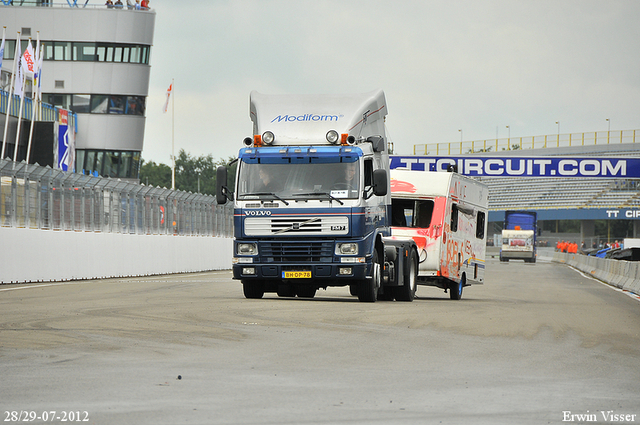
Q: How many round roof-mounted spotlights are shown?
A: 2